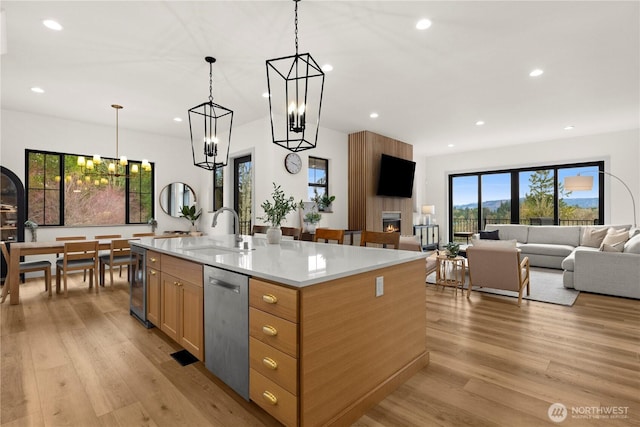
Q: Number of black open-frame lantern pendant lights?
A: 2